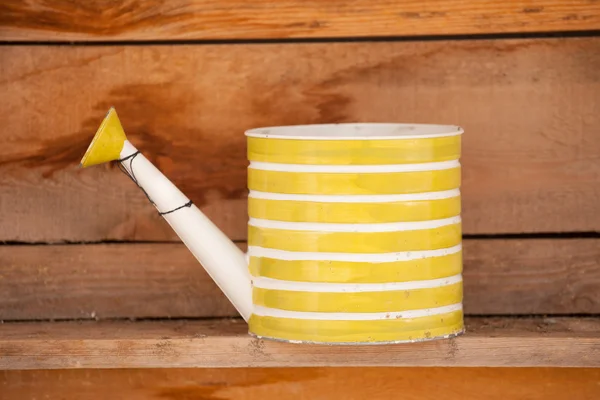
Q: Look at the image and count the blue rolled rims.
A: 0